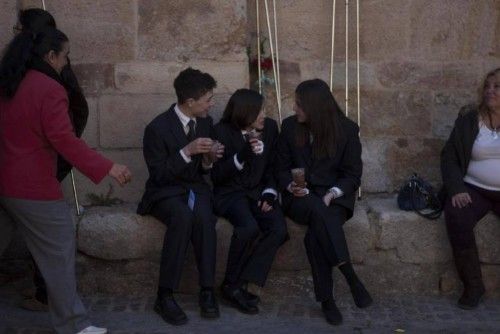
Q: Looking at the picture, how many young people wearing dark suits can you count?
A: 3